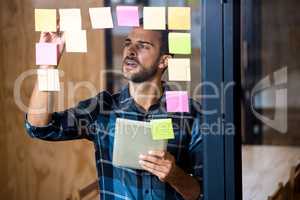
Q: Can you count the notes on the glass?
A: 13